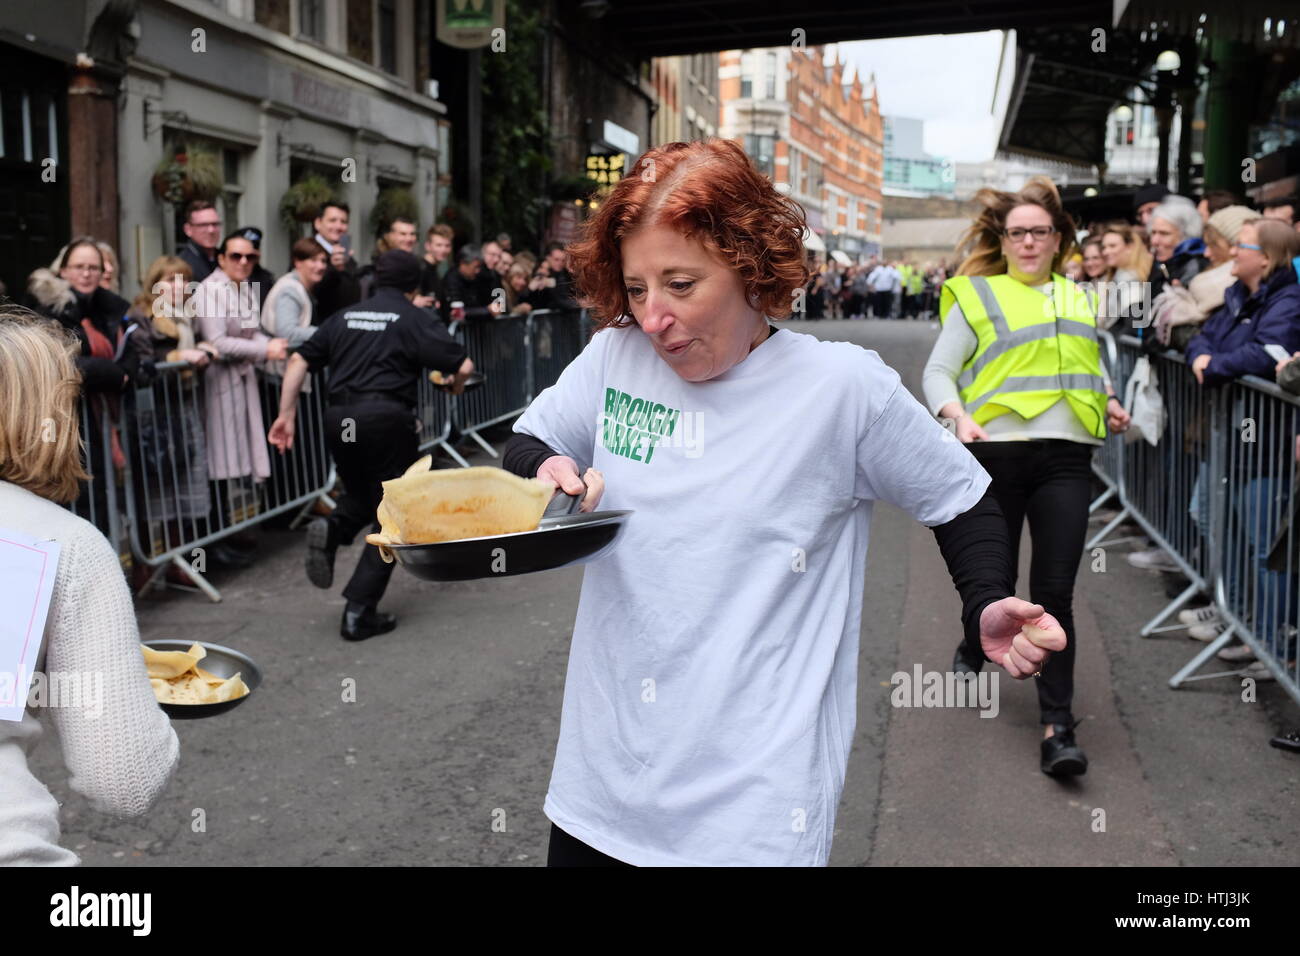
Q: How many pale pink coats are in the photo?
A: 1